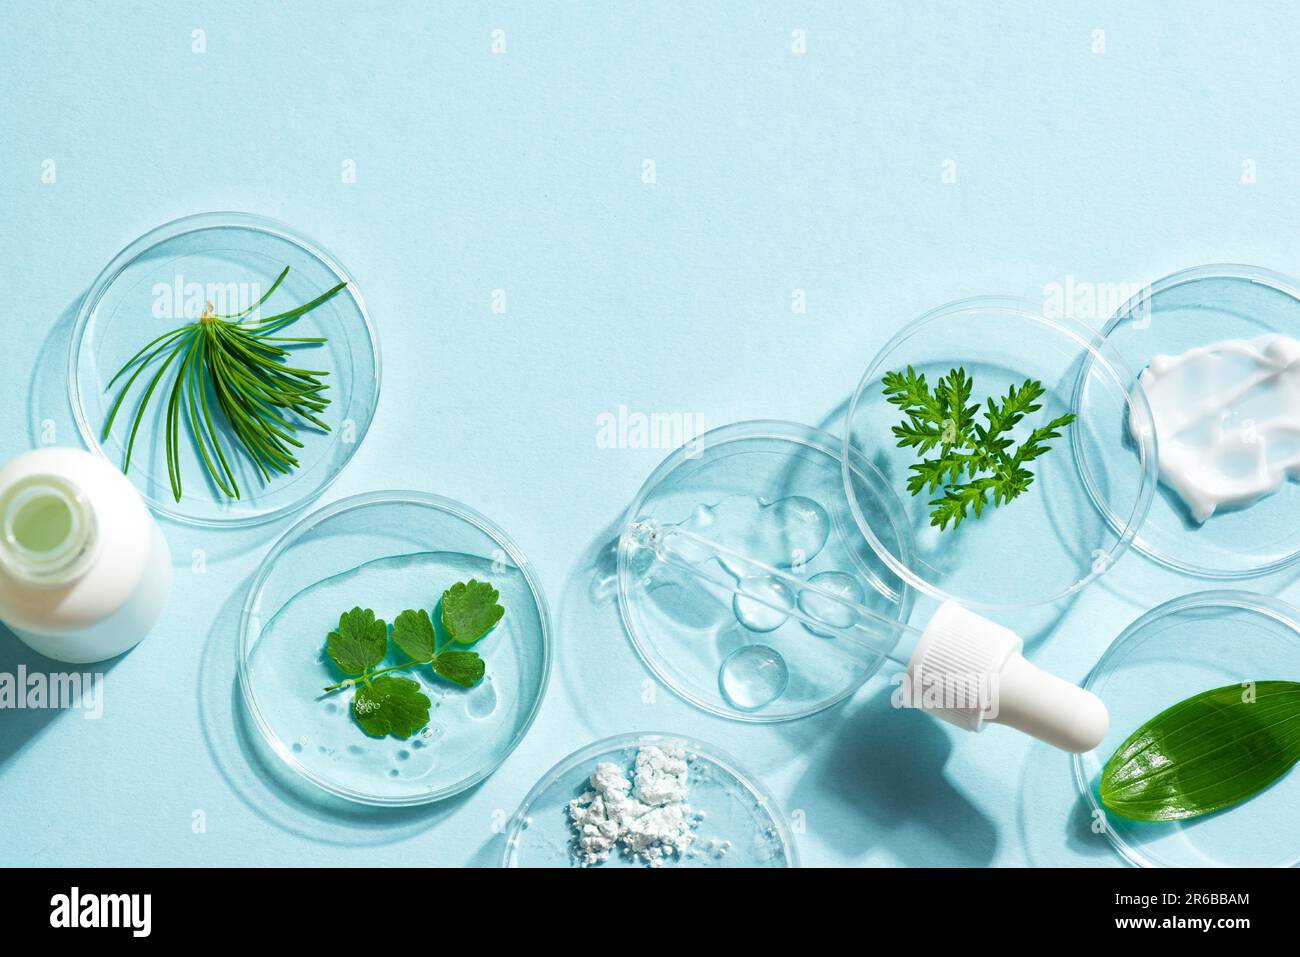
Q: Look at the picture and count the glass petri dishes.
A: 7